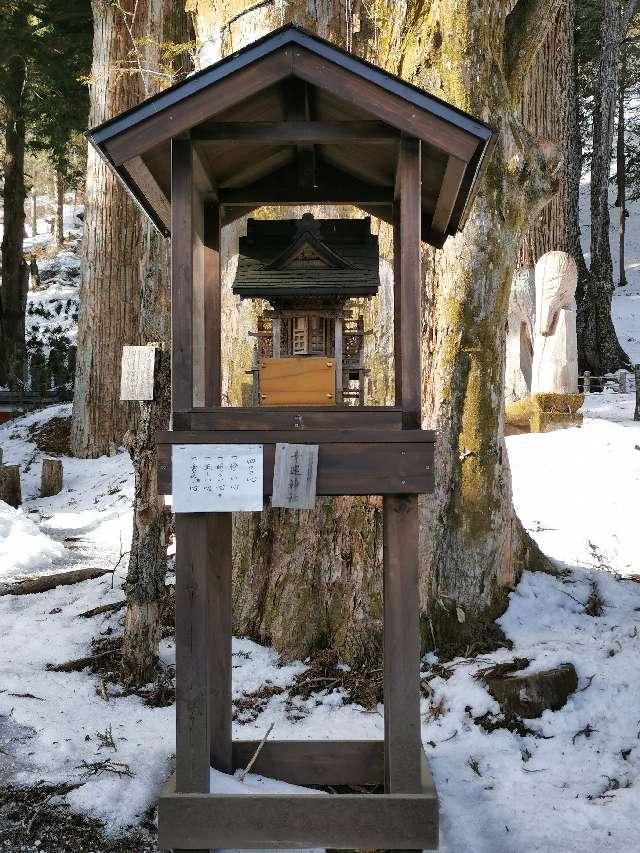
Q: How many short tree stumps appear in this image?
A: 3